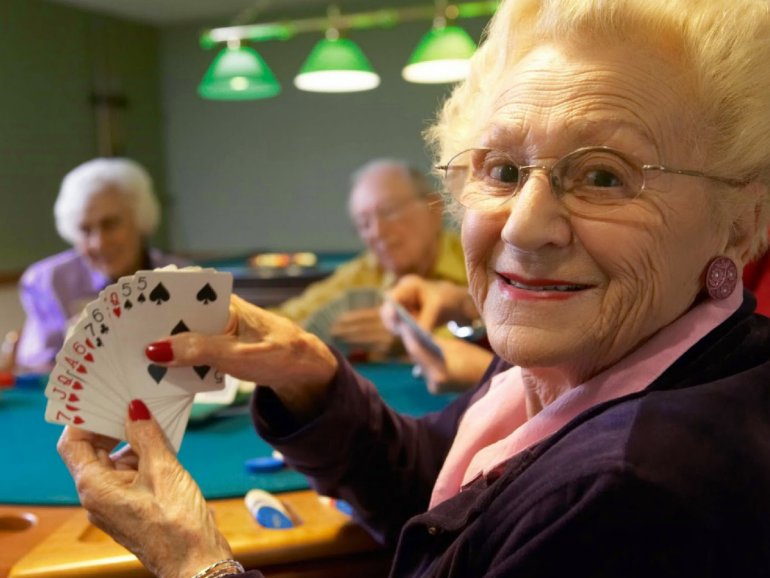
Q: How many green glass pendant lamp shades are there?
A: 3